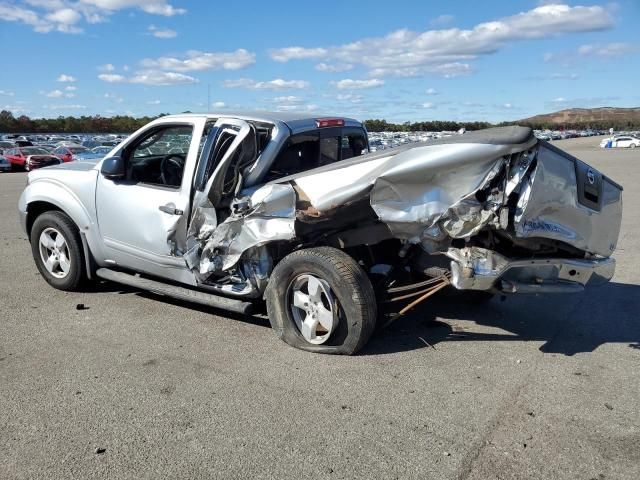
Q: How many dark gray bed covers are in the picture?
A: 1